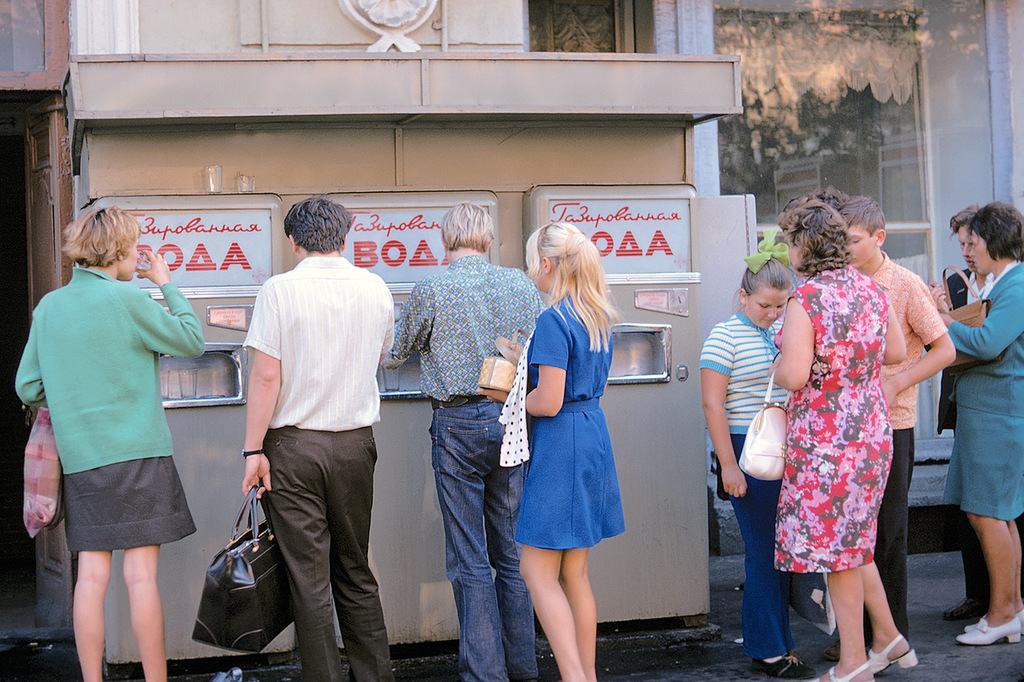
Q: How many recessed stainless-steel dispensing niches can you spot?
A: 3